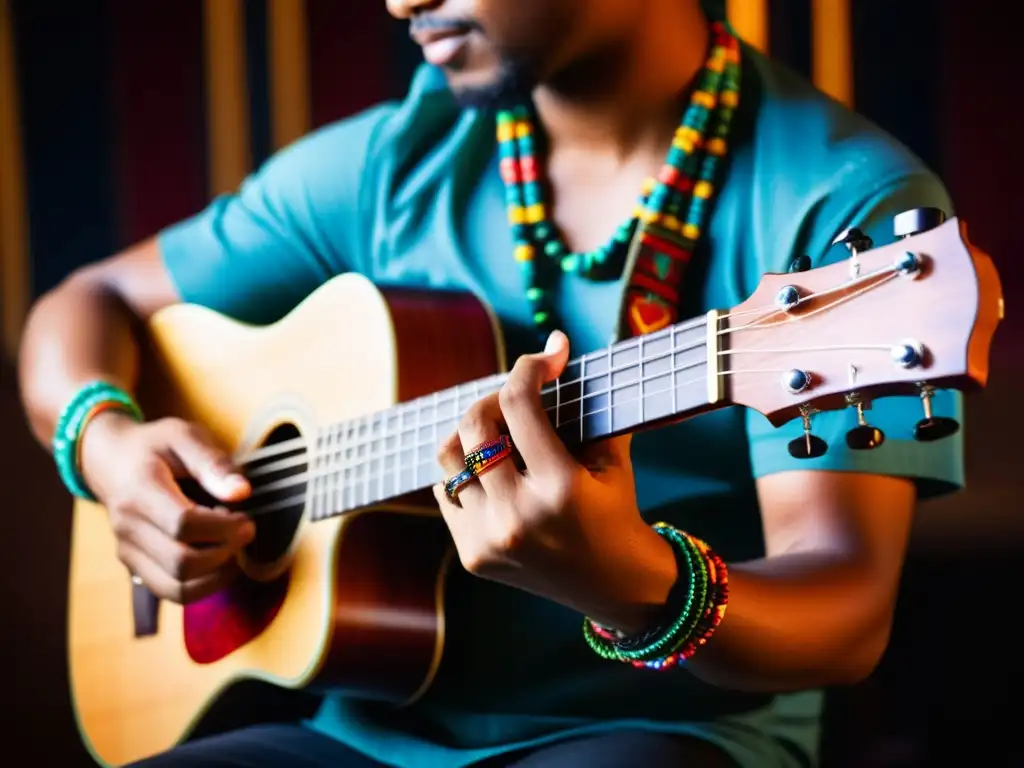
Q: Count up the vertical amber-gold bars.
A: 5